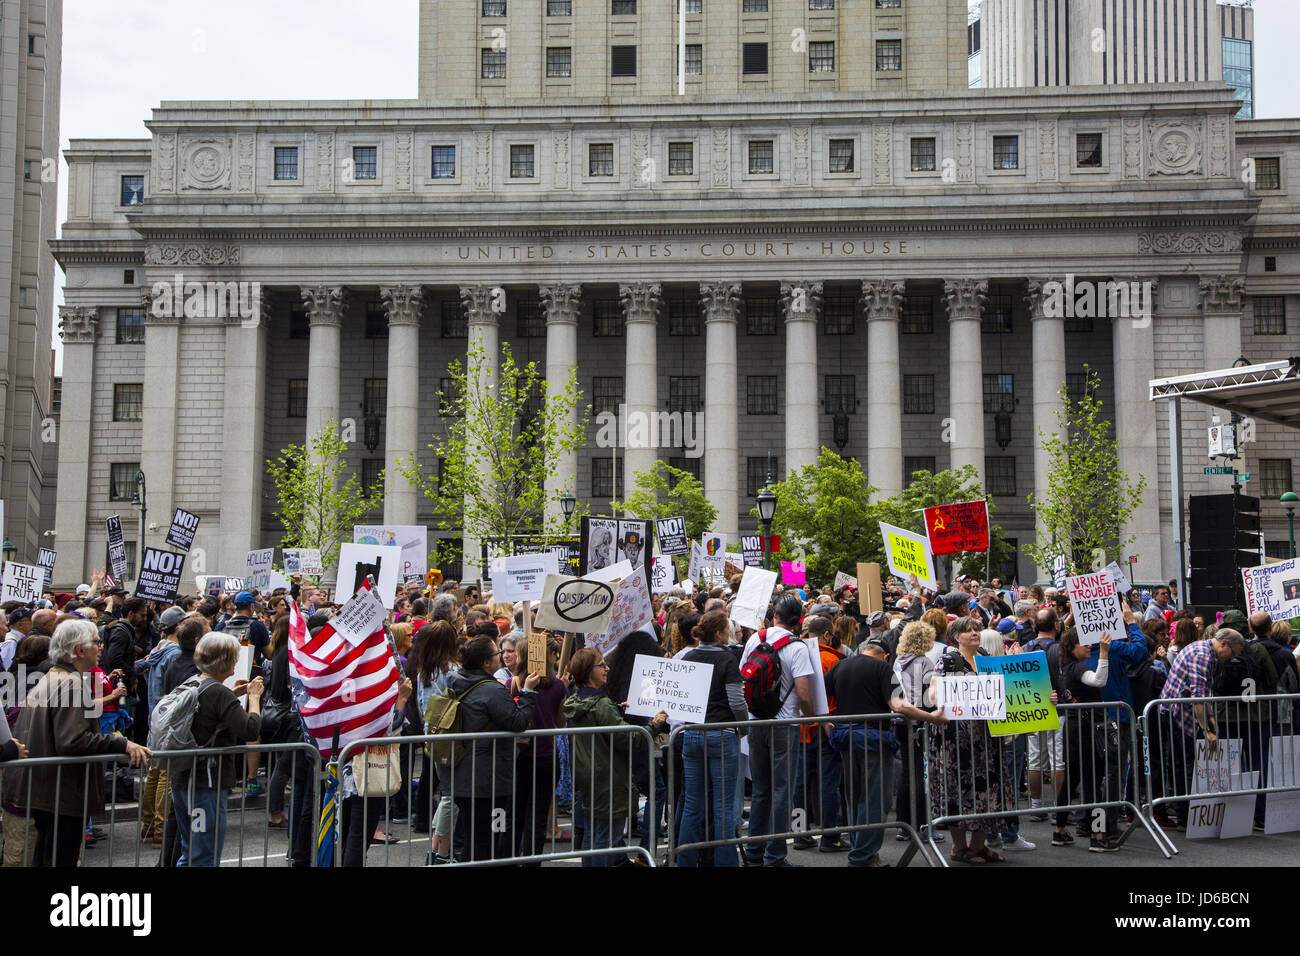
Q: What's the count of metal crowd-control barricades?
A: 5